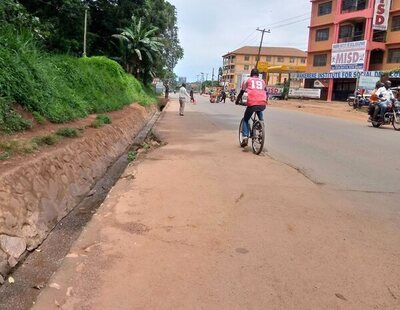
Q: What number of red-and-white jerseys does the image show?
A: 1